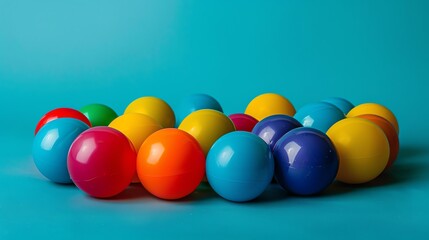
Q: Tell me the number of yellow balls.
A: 6